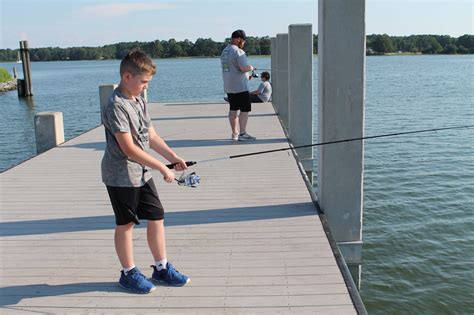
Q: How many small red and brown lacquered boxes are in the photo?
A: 0